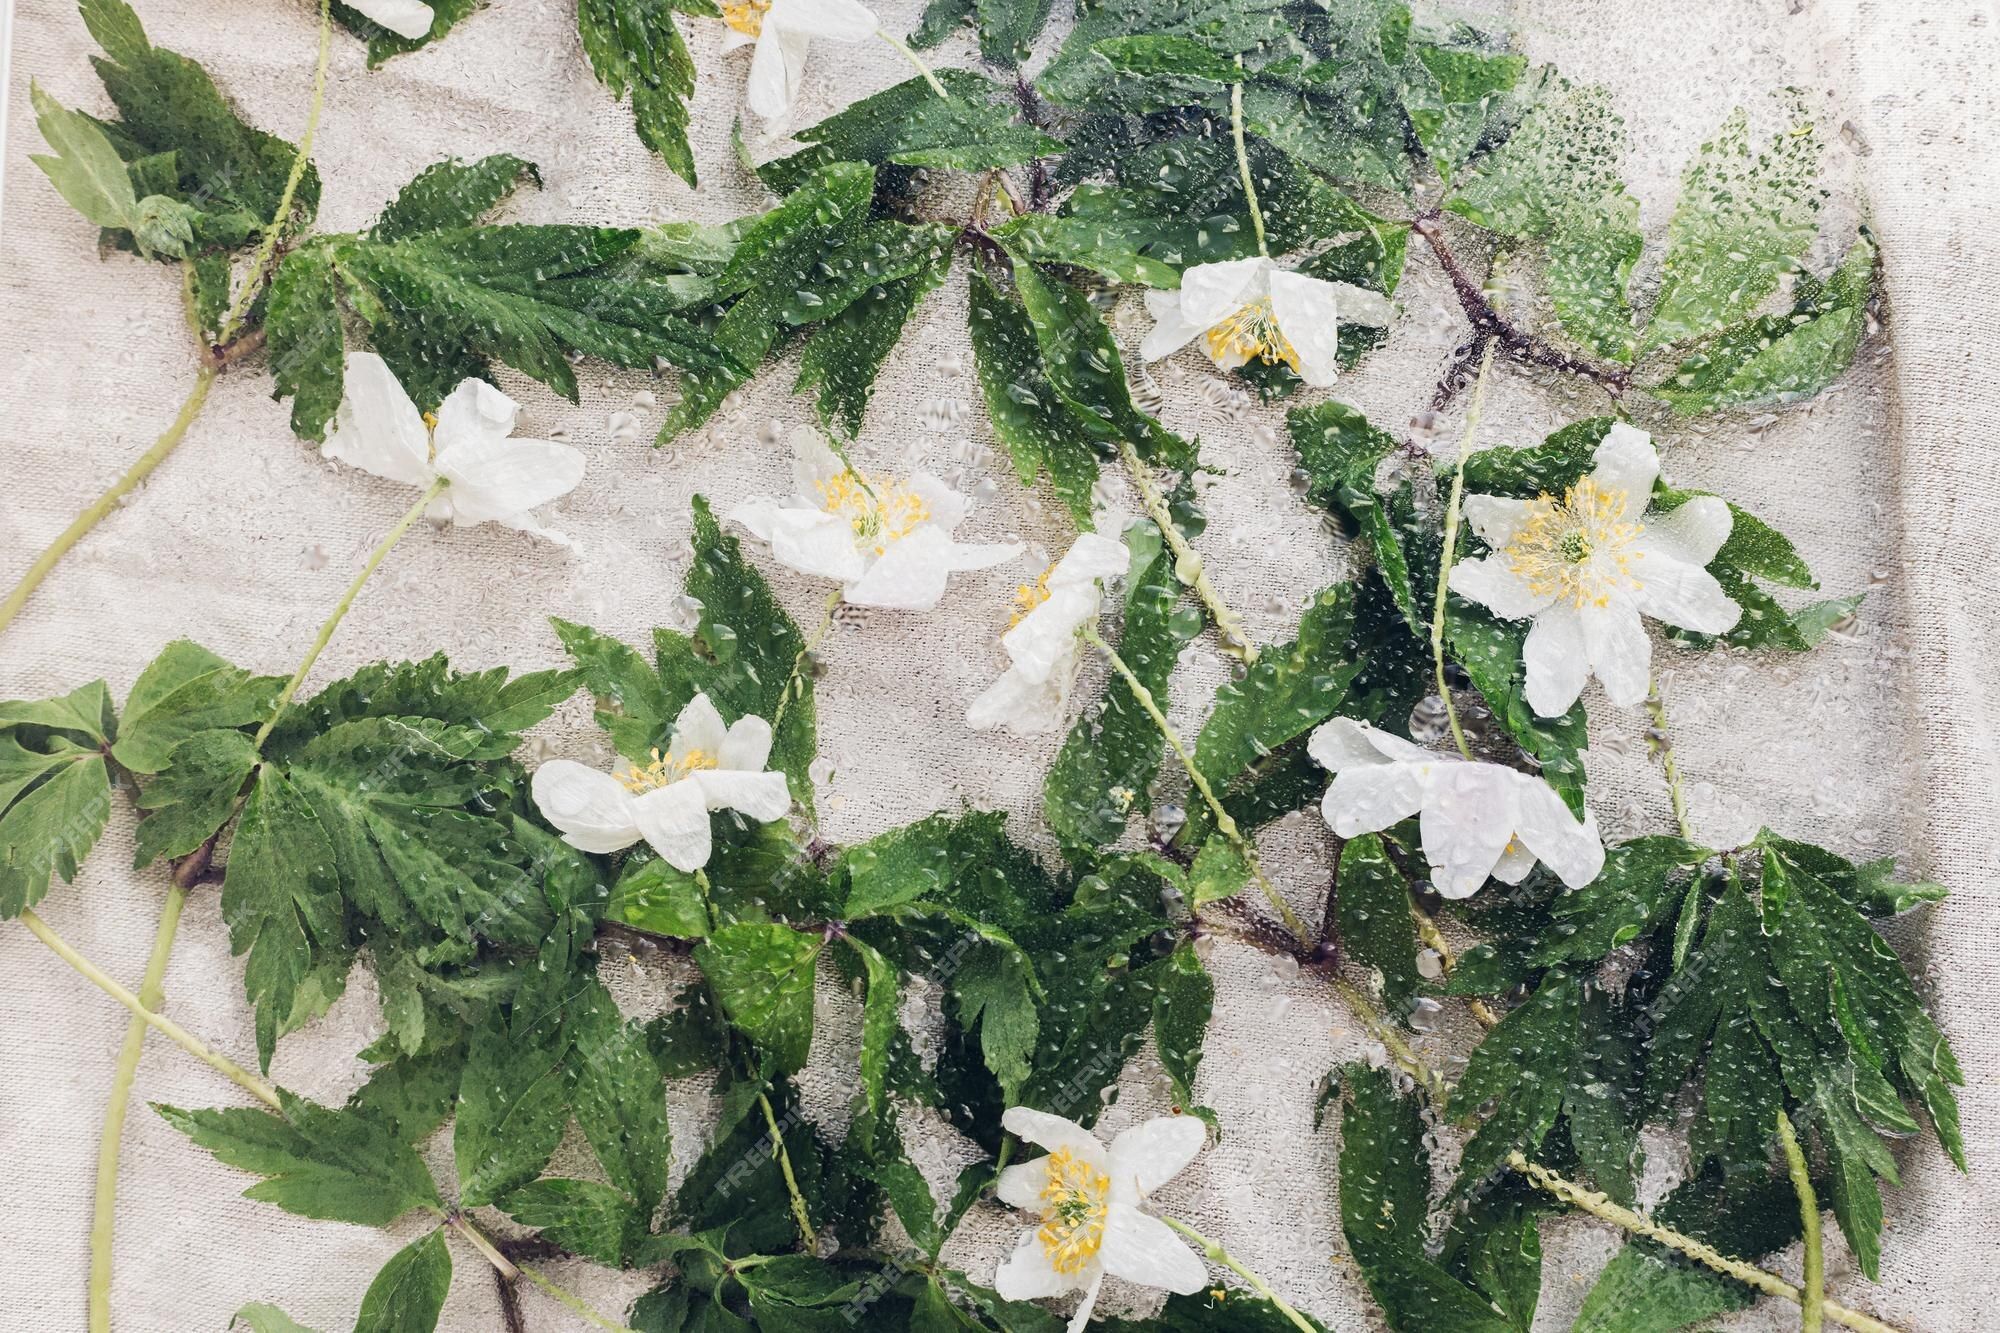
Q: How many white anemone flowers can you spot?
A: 10